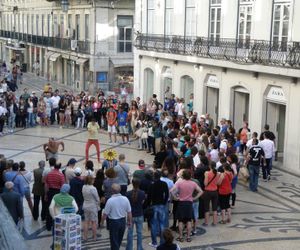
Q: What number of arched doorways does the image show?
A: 6